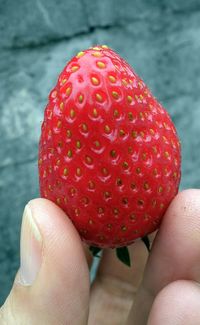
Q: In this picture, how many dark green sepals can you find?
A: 3